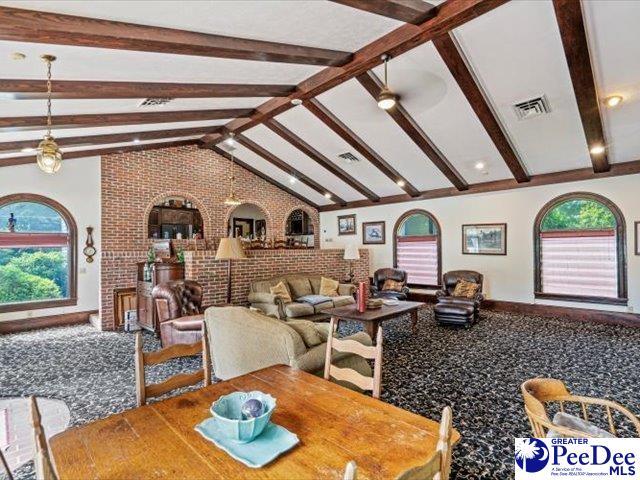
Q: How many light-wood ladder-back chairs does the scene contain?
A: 4